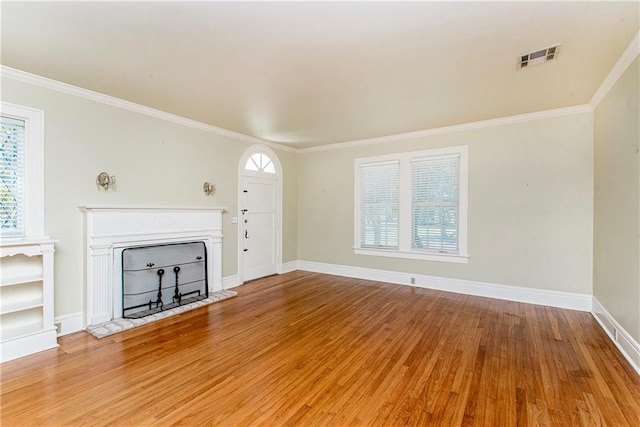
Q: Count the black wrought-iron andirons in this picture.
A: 2